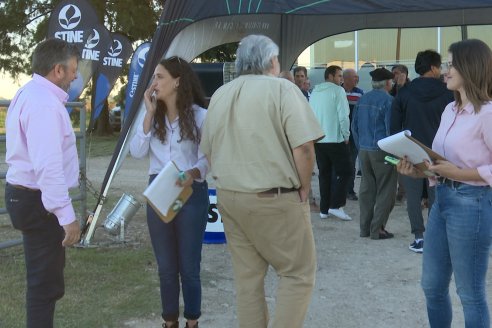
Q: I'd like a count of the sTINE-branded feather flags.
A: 4